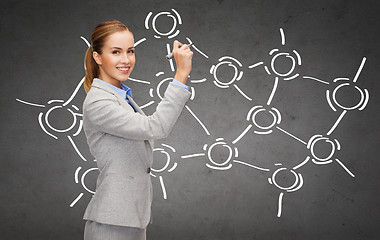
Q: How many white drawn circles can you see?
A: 12